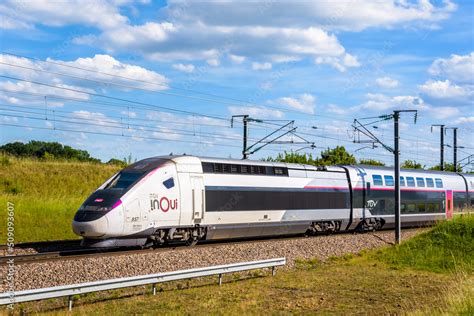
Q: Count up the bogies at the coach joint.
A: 2